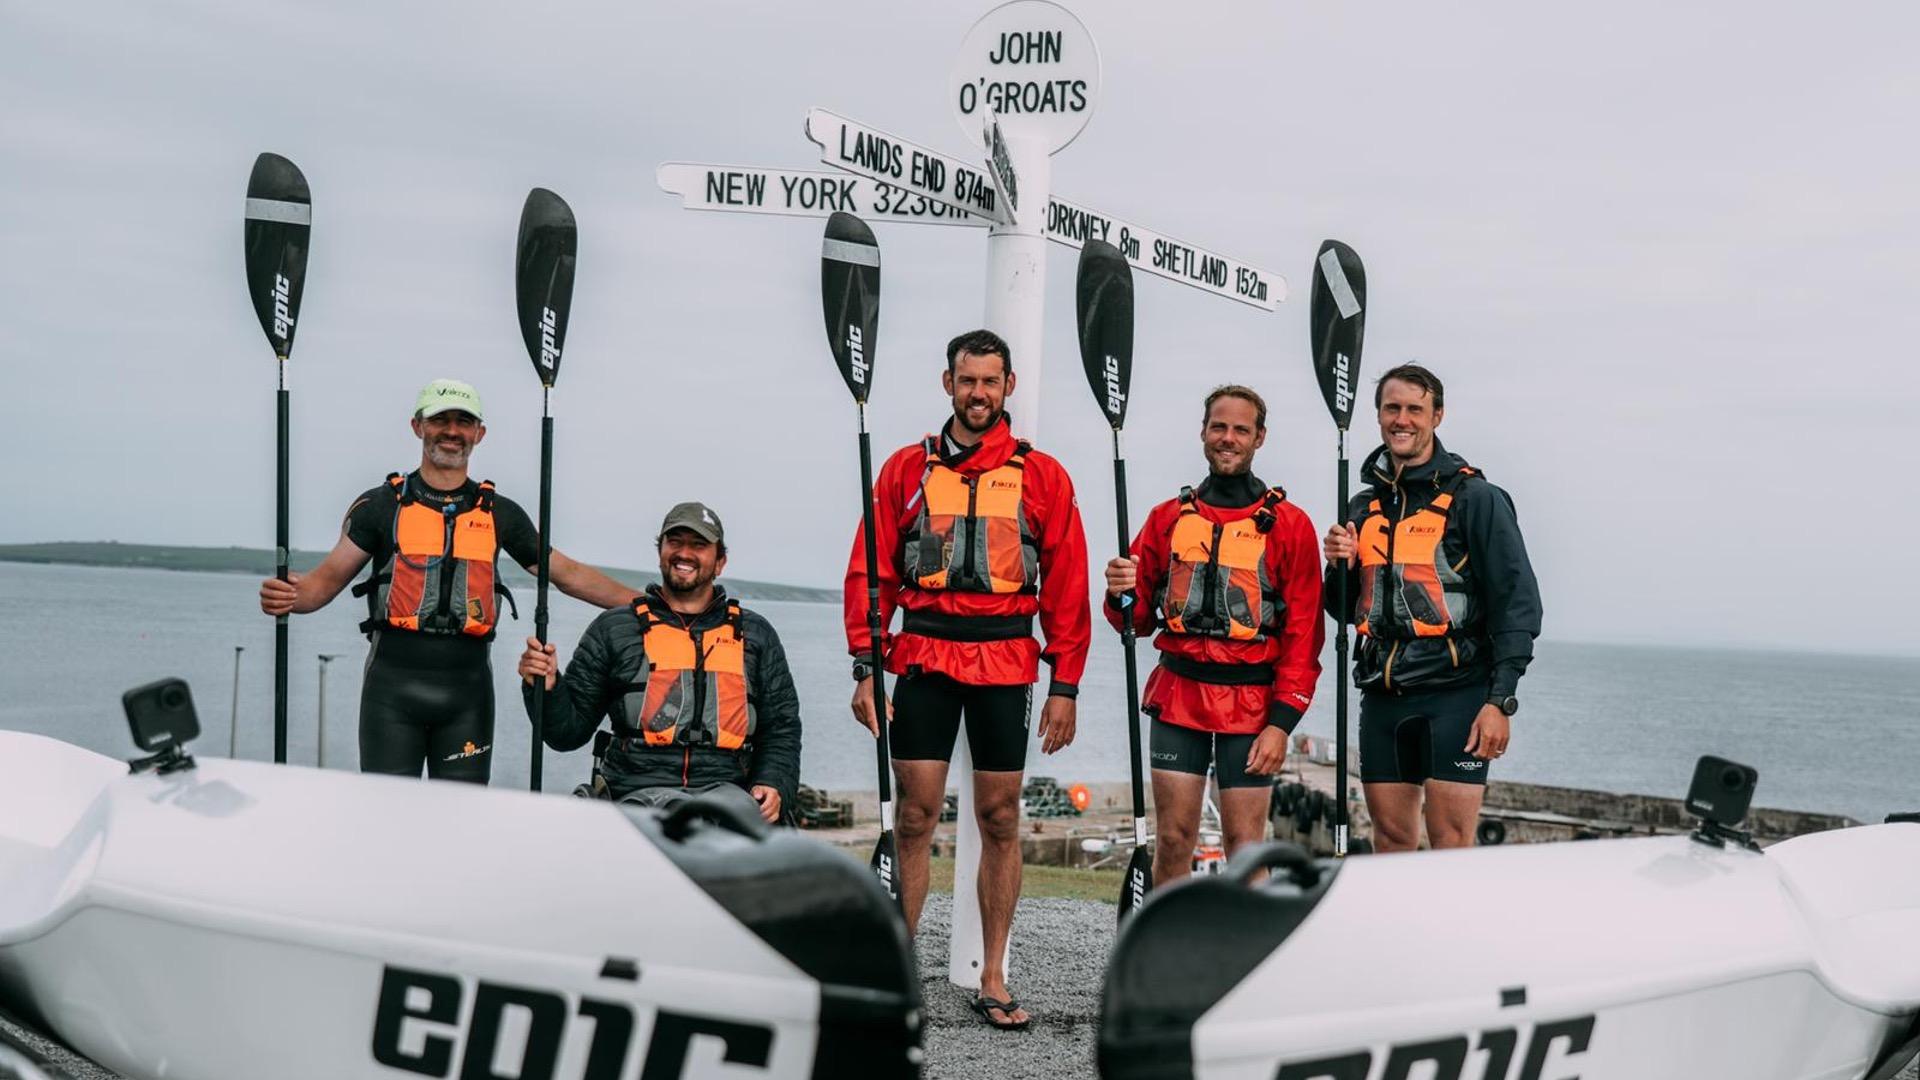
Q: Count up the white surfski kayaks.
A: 2